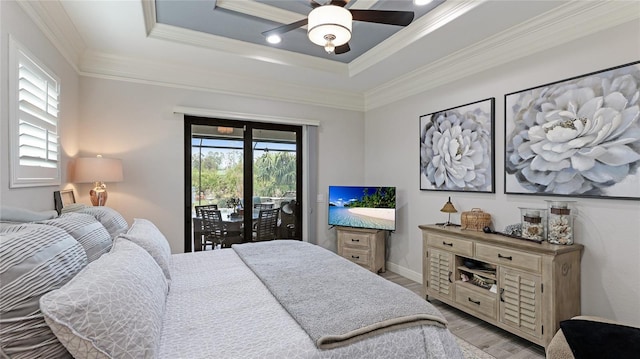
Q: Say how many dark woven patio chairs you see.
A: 4